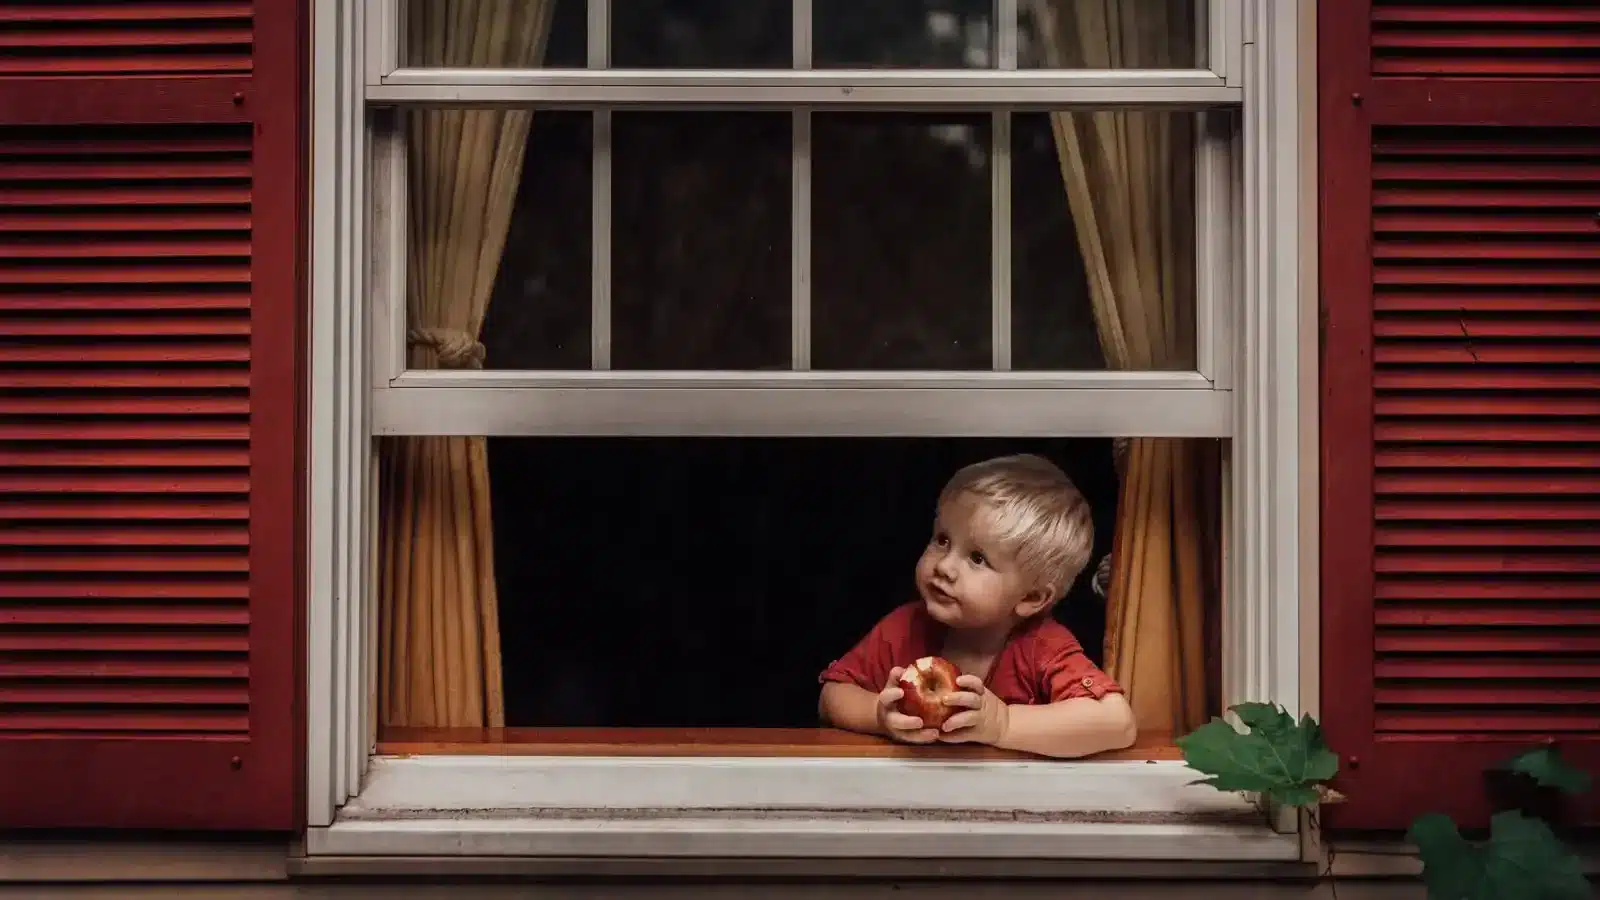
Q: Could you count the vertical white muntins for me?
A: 6